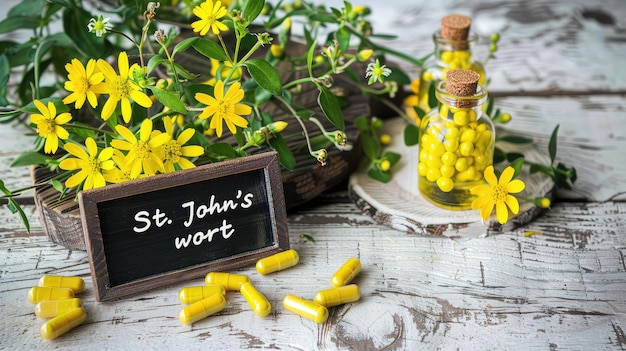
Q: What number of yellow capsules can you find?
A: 12